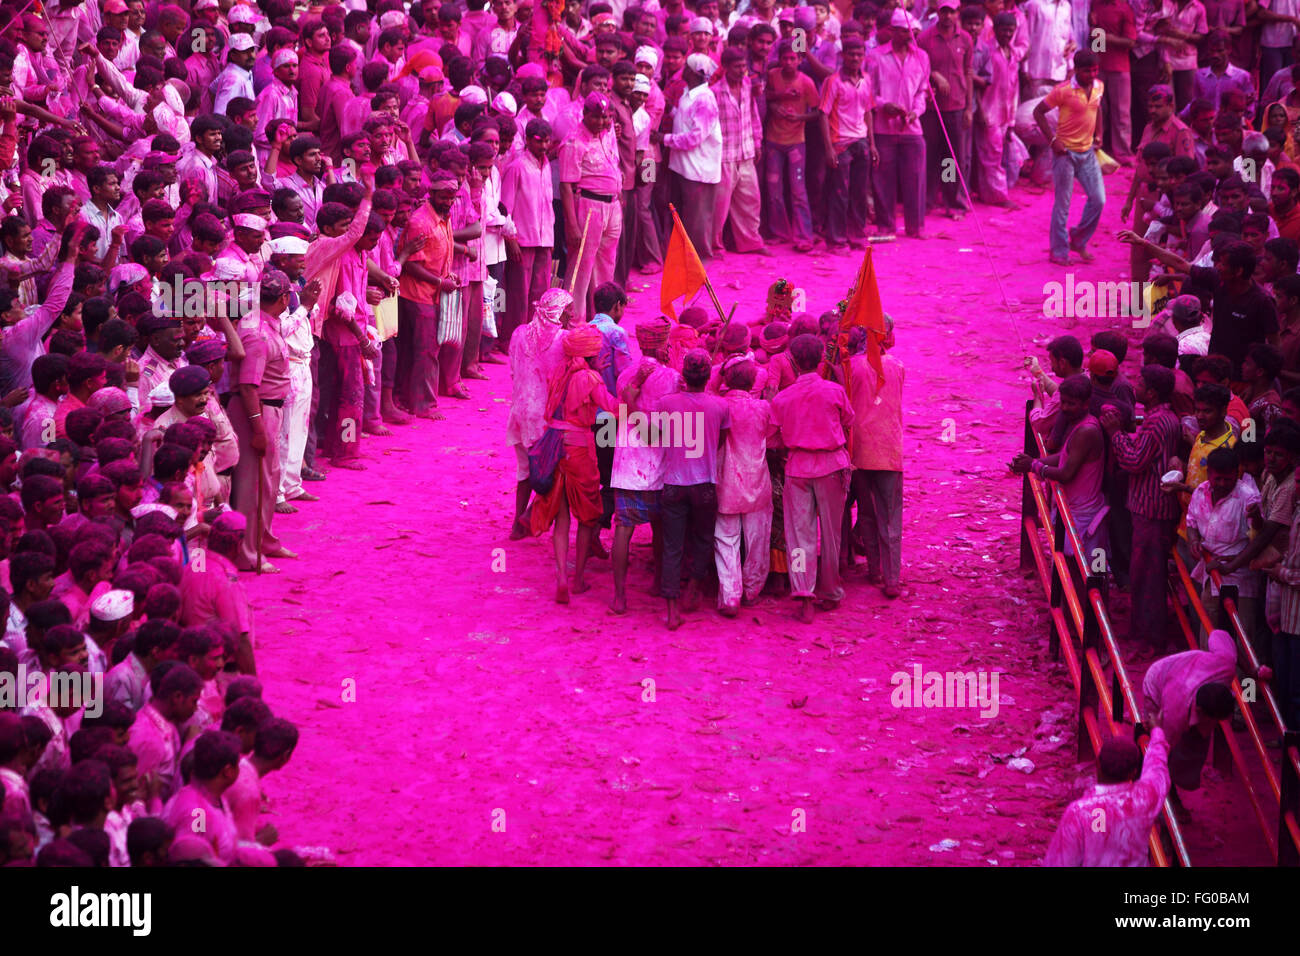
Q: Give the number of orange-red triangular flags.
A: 2